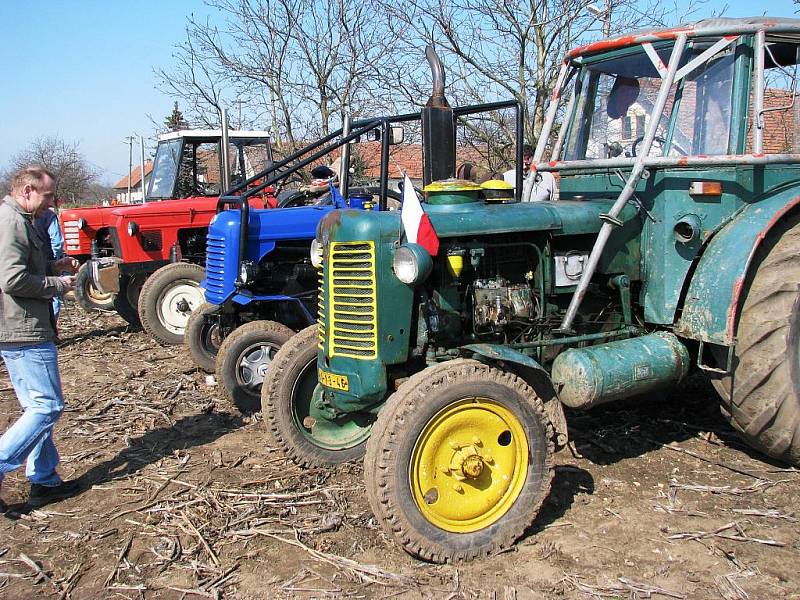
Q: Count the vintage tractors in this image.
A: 4